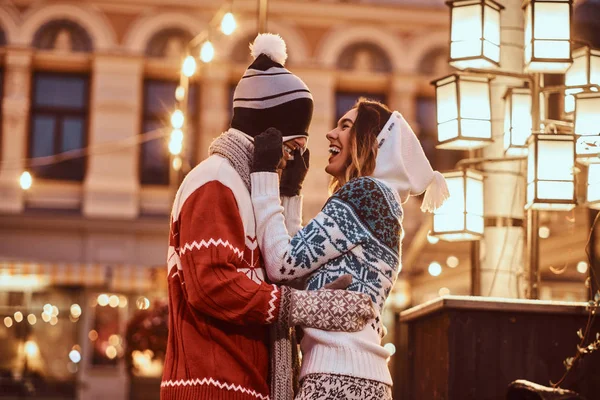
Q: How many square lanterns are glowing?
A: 9